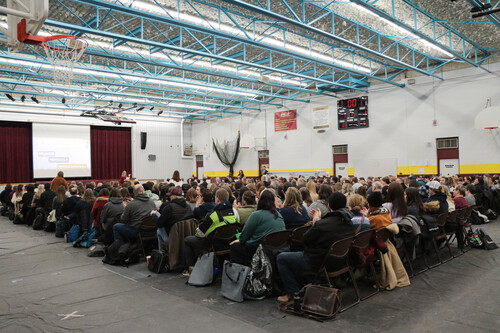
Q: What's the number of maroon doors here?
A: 4